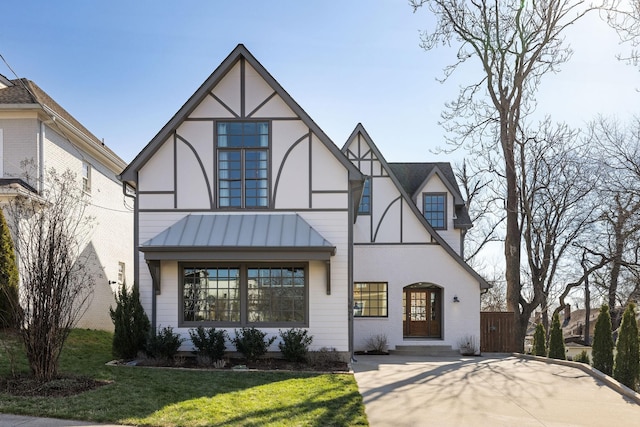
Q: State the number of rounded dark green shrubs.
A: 4